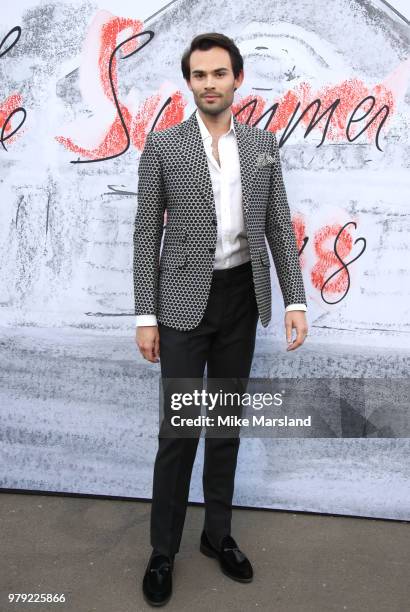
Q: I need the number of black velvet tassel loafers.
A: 2